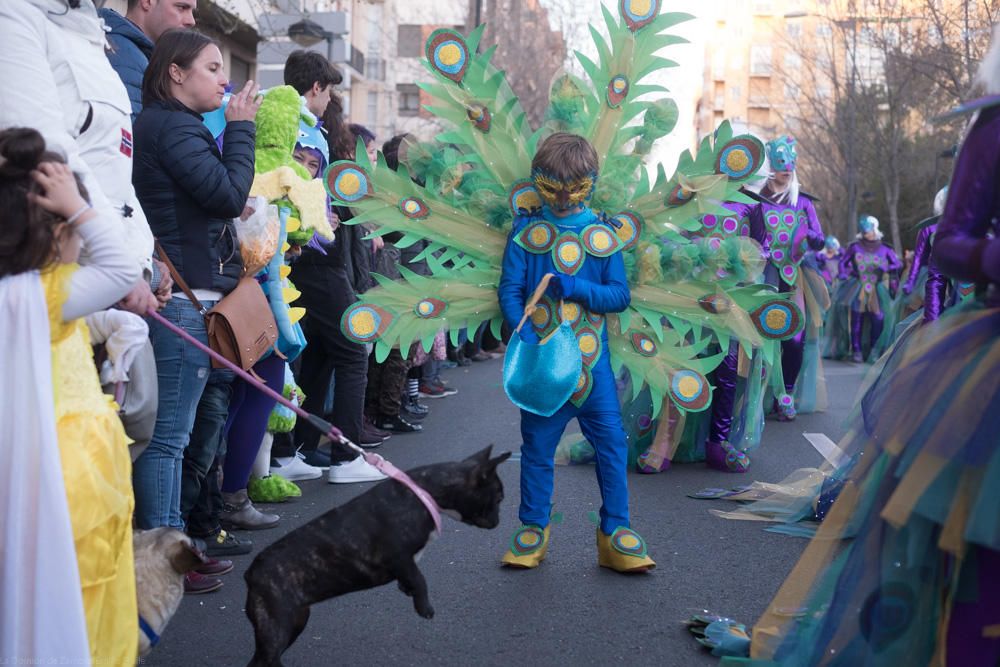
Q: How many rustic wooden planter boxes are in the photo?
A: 0